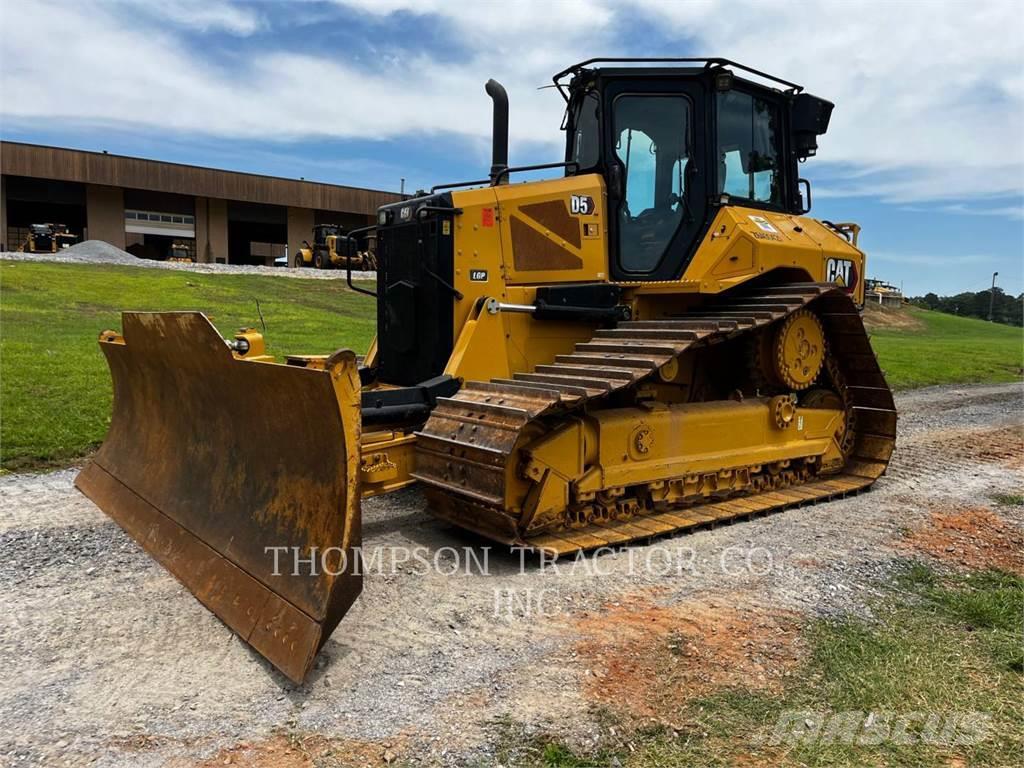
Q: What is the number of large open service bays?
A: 4